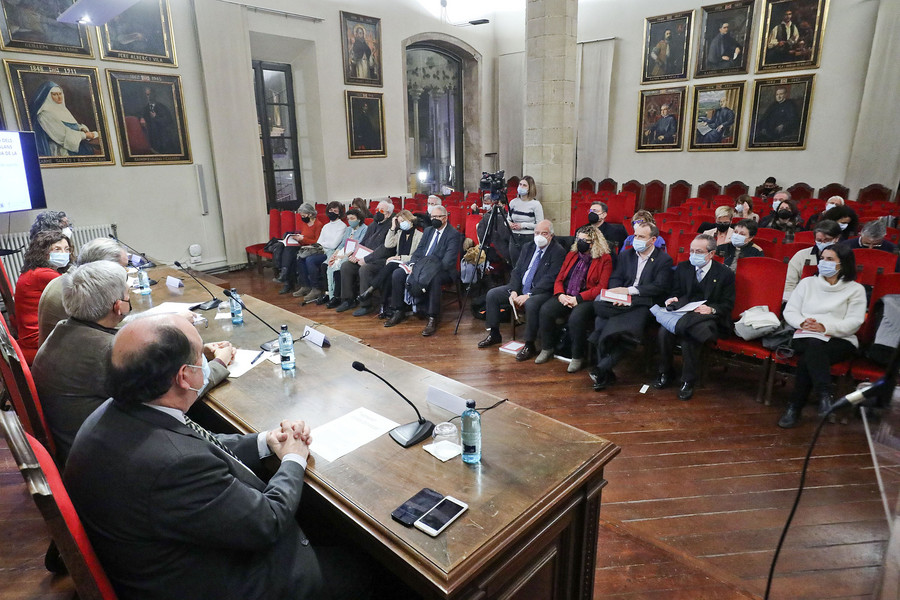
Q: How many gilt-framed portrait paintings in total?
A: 12